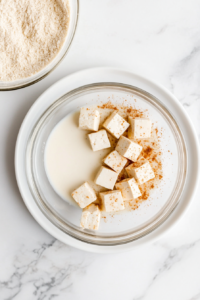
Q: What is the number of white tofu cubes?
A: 12